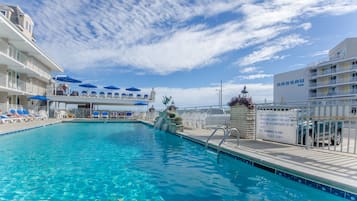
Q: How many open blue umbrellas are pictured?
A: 6